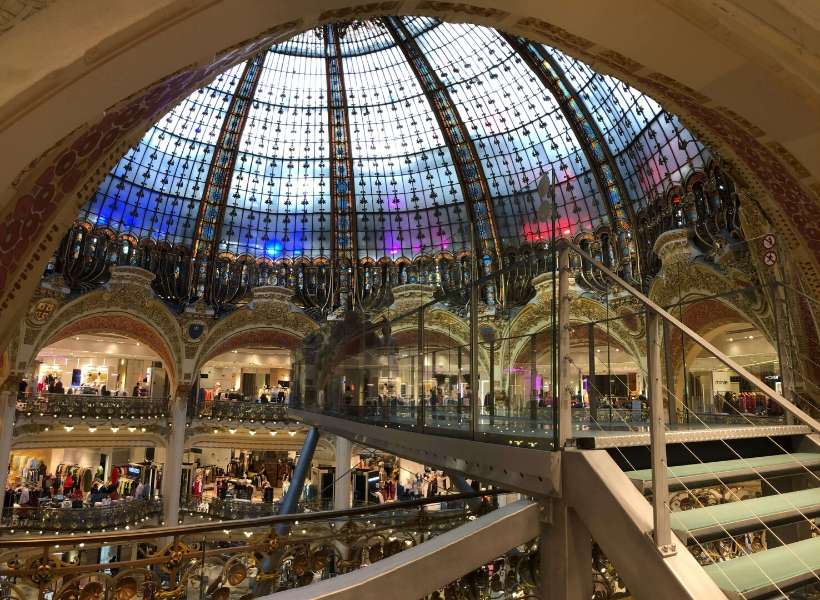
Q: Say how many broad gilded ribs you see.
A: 4